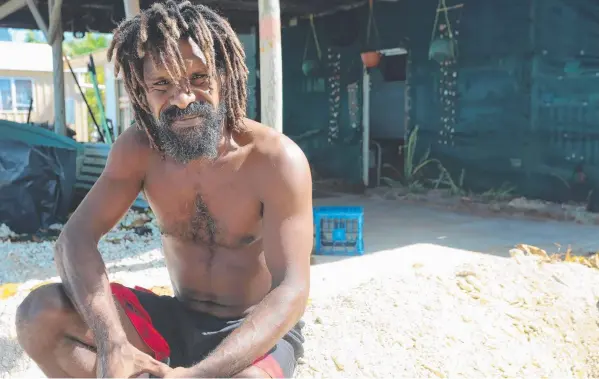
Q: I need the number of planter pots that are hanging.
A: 3